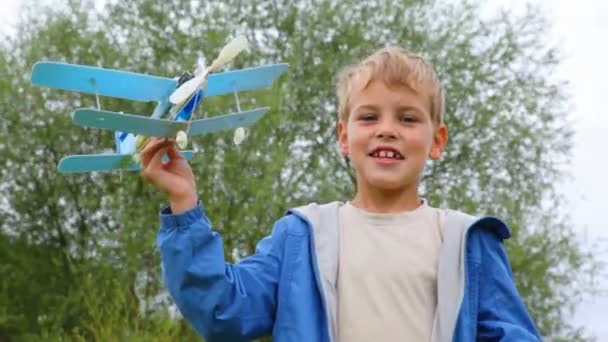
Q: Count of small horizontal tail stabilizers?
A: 1